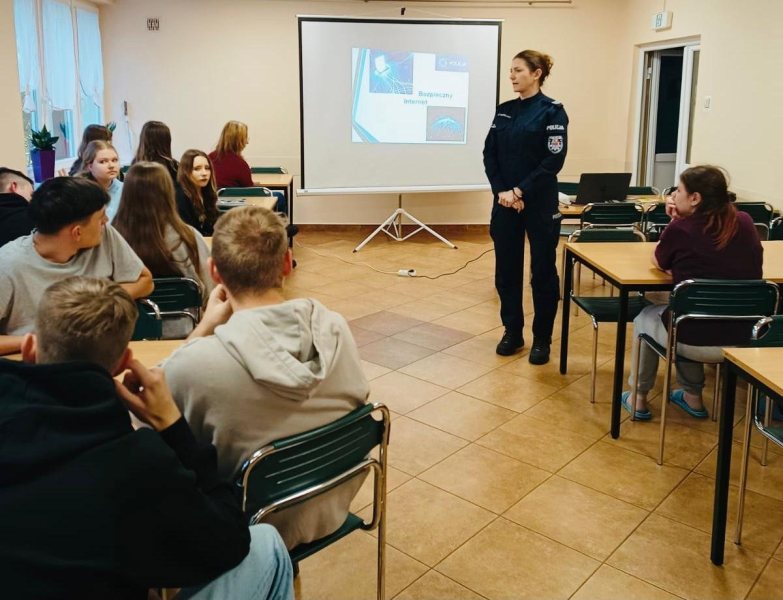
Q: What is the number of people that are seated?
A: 11